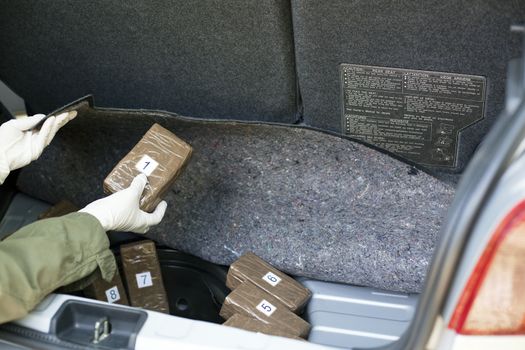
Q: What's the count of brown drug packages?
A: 7